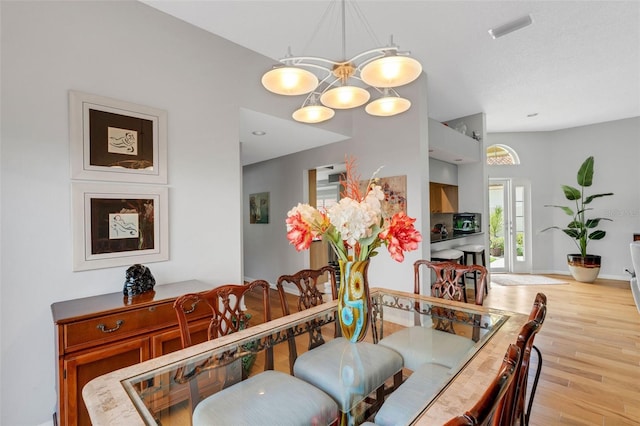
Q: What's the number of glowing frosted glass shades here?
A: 5